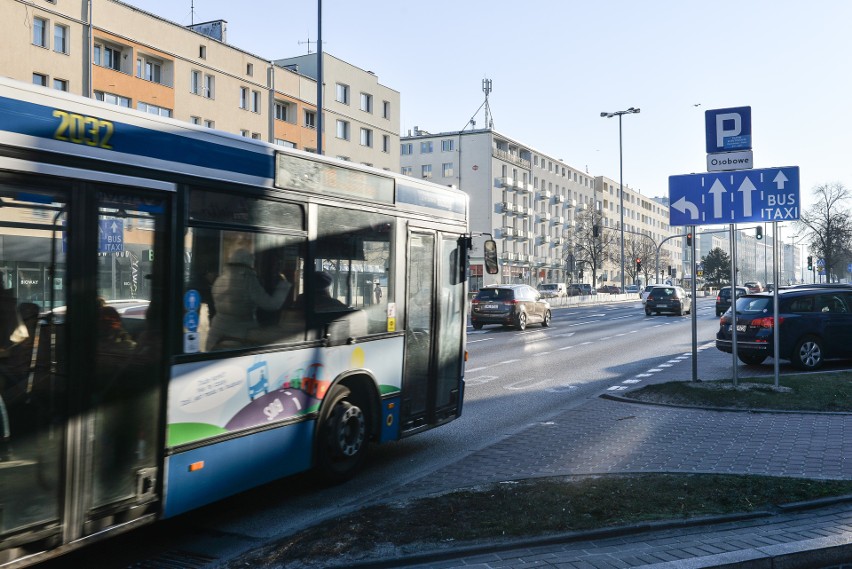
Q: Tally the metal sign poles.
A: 3